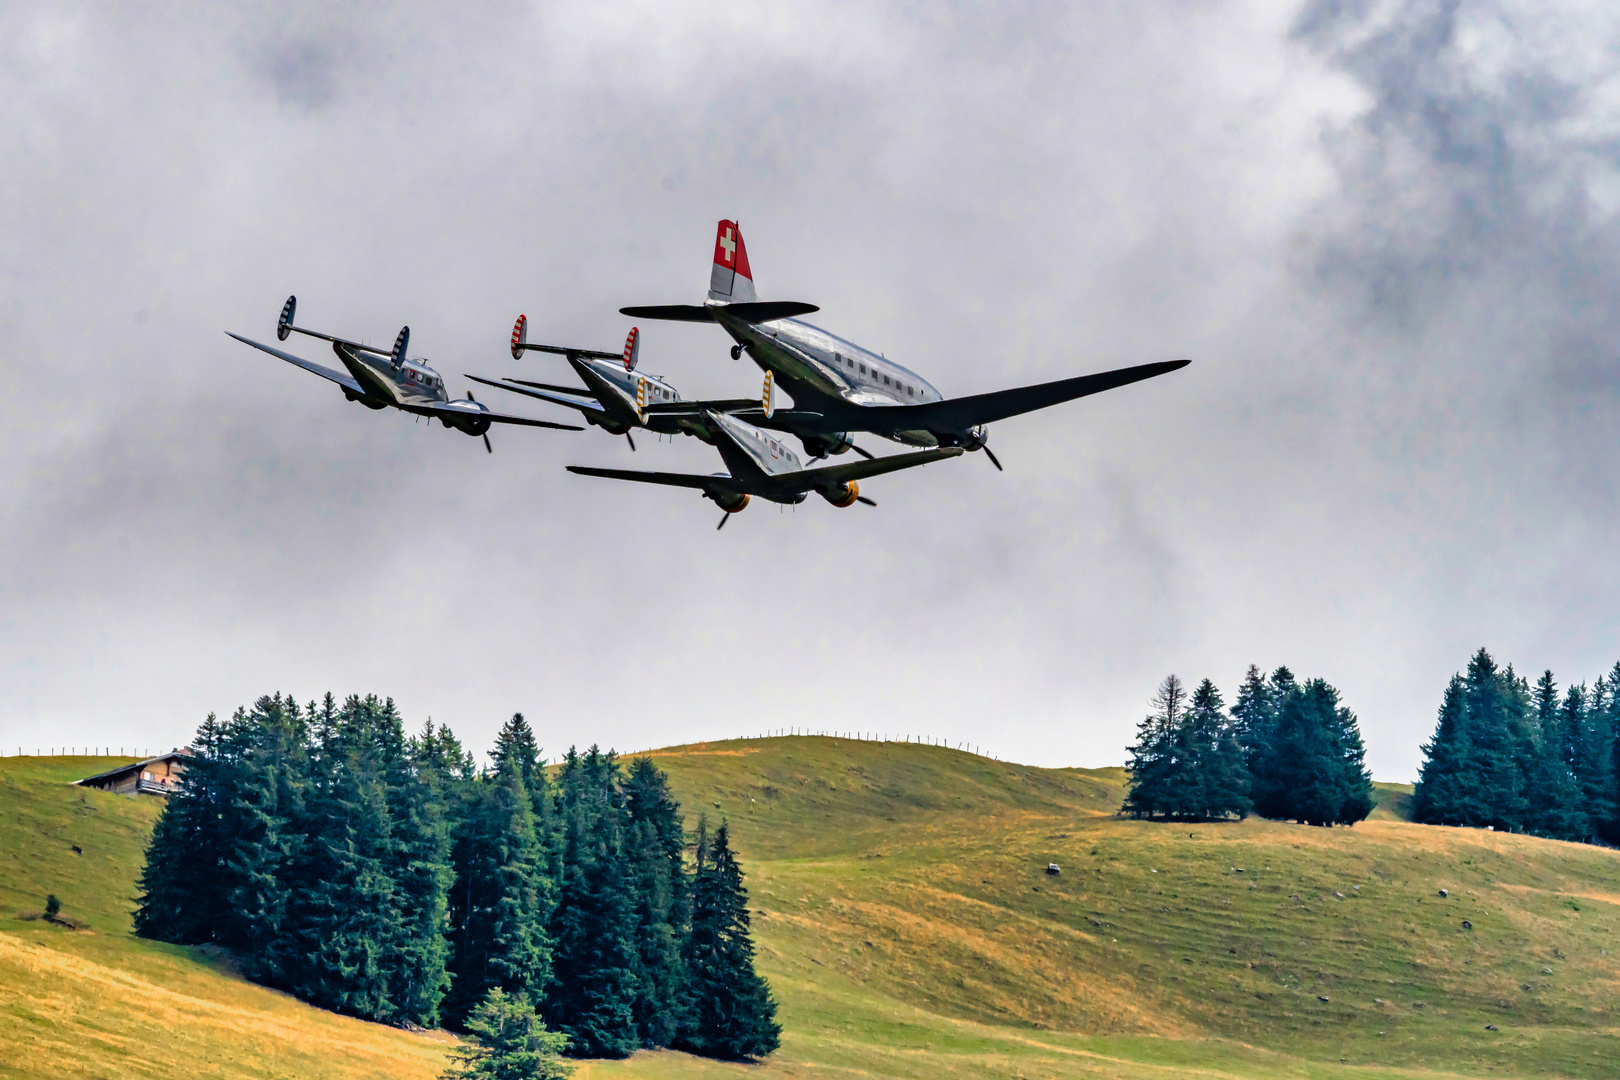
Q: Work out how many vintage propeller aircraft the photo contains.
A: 4